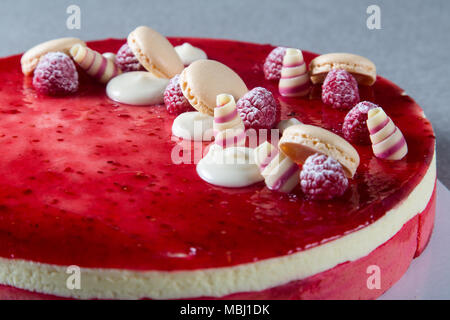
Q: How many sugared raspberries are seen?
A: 8